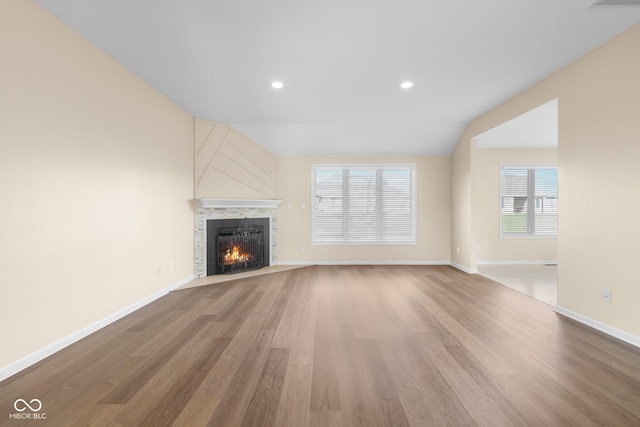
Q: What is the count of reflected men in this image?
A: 0